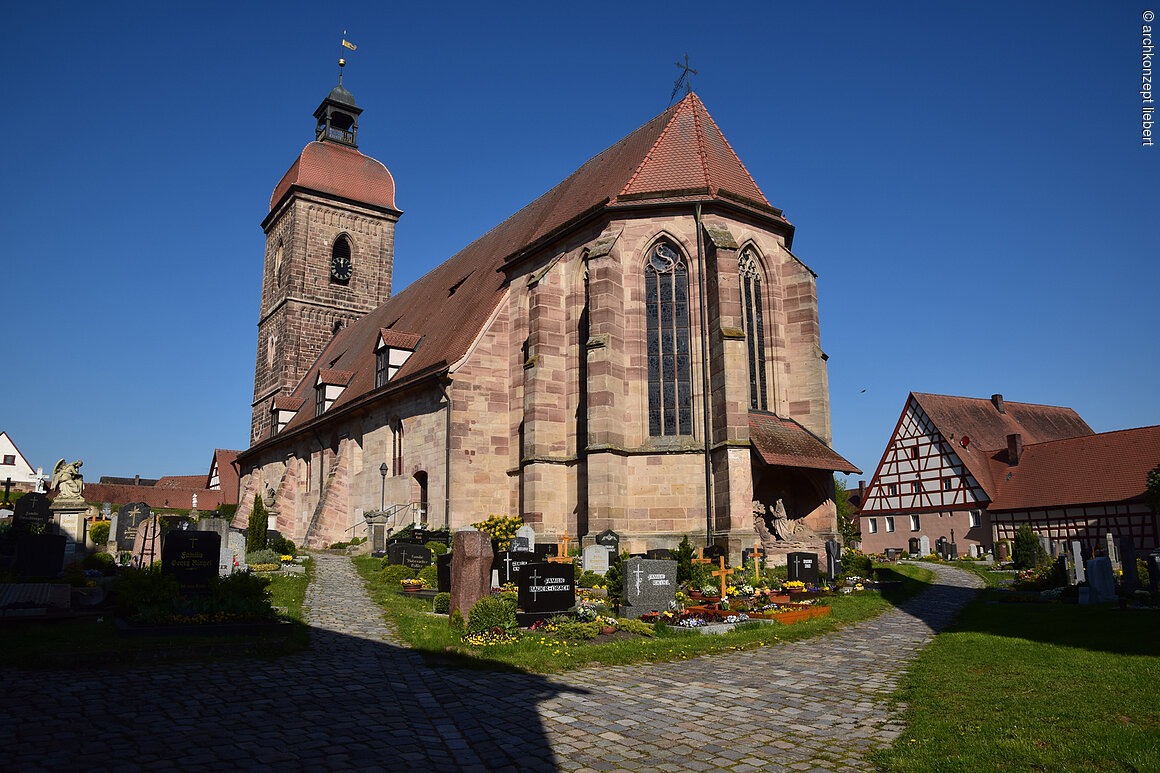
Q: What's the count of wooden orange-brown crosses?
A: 5